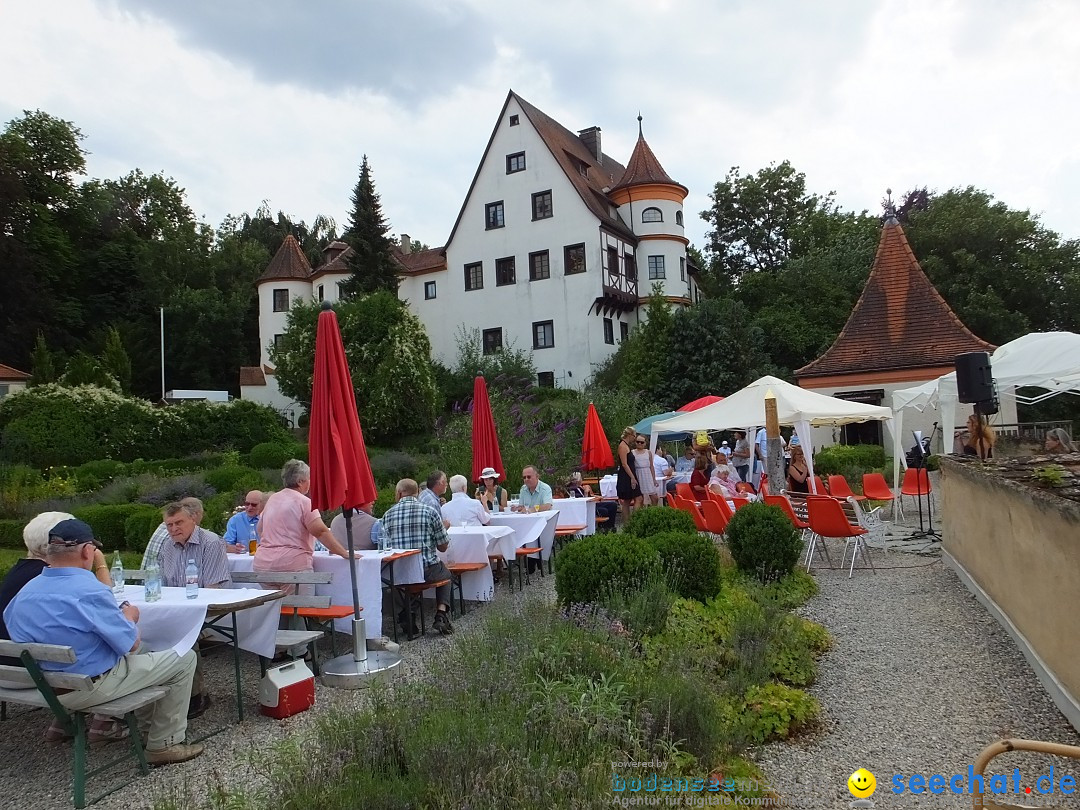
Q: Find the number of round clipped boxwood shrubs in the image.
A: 4